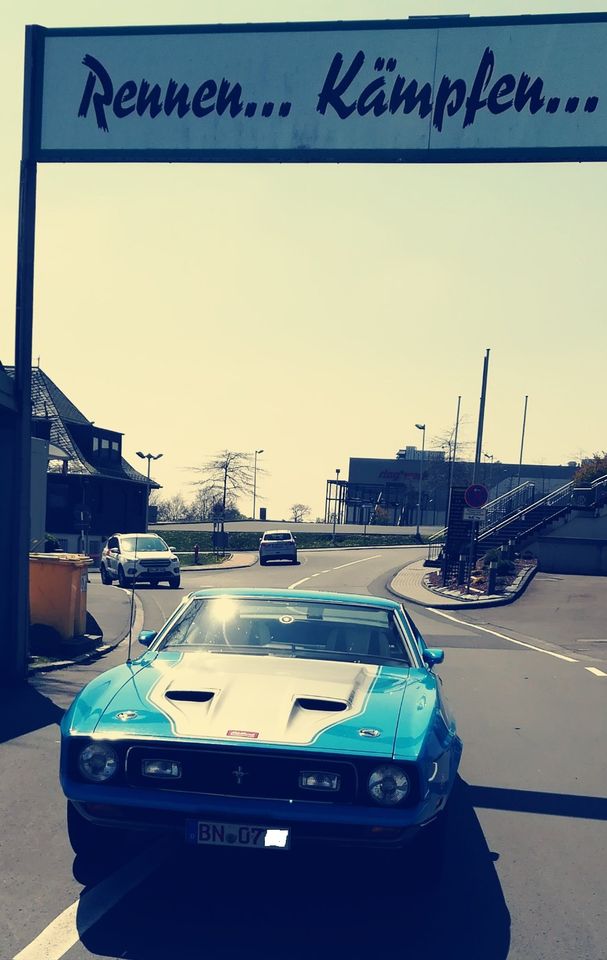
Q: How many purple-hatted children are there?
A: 0